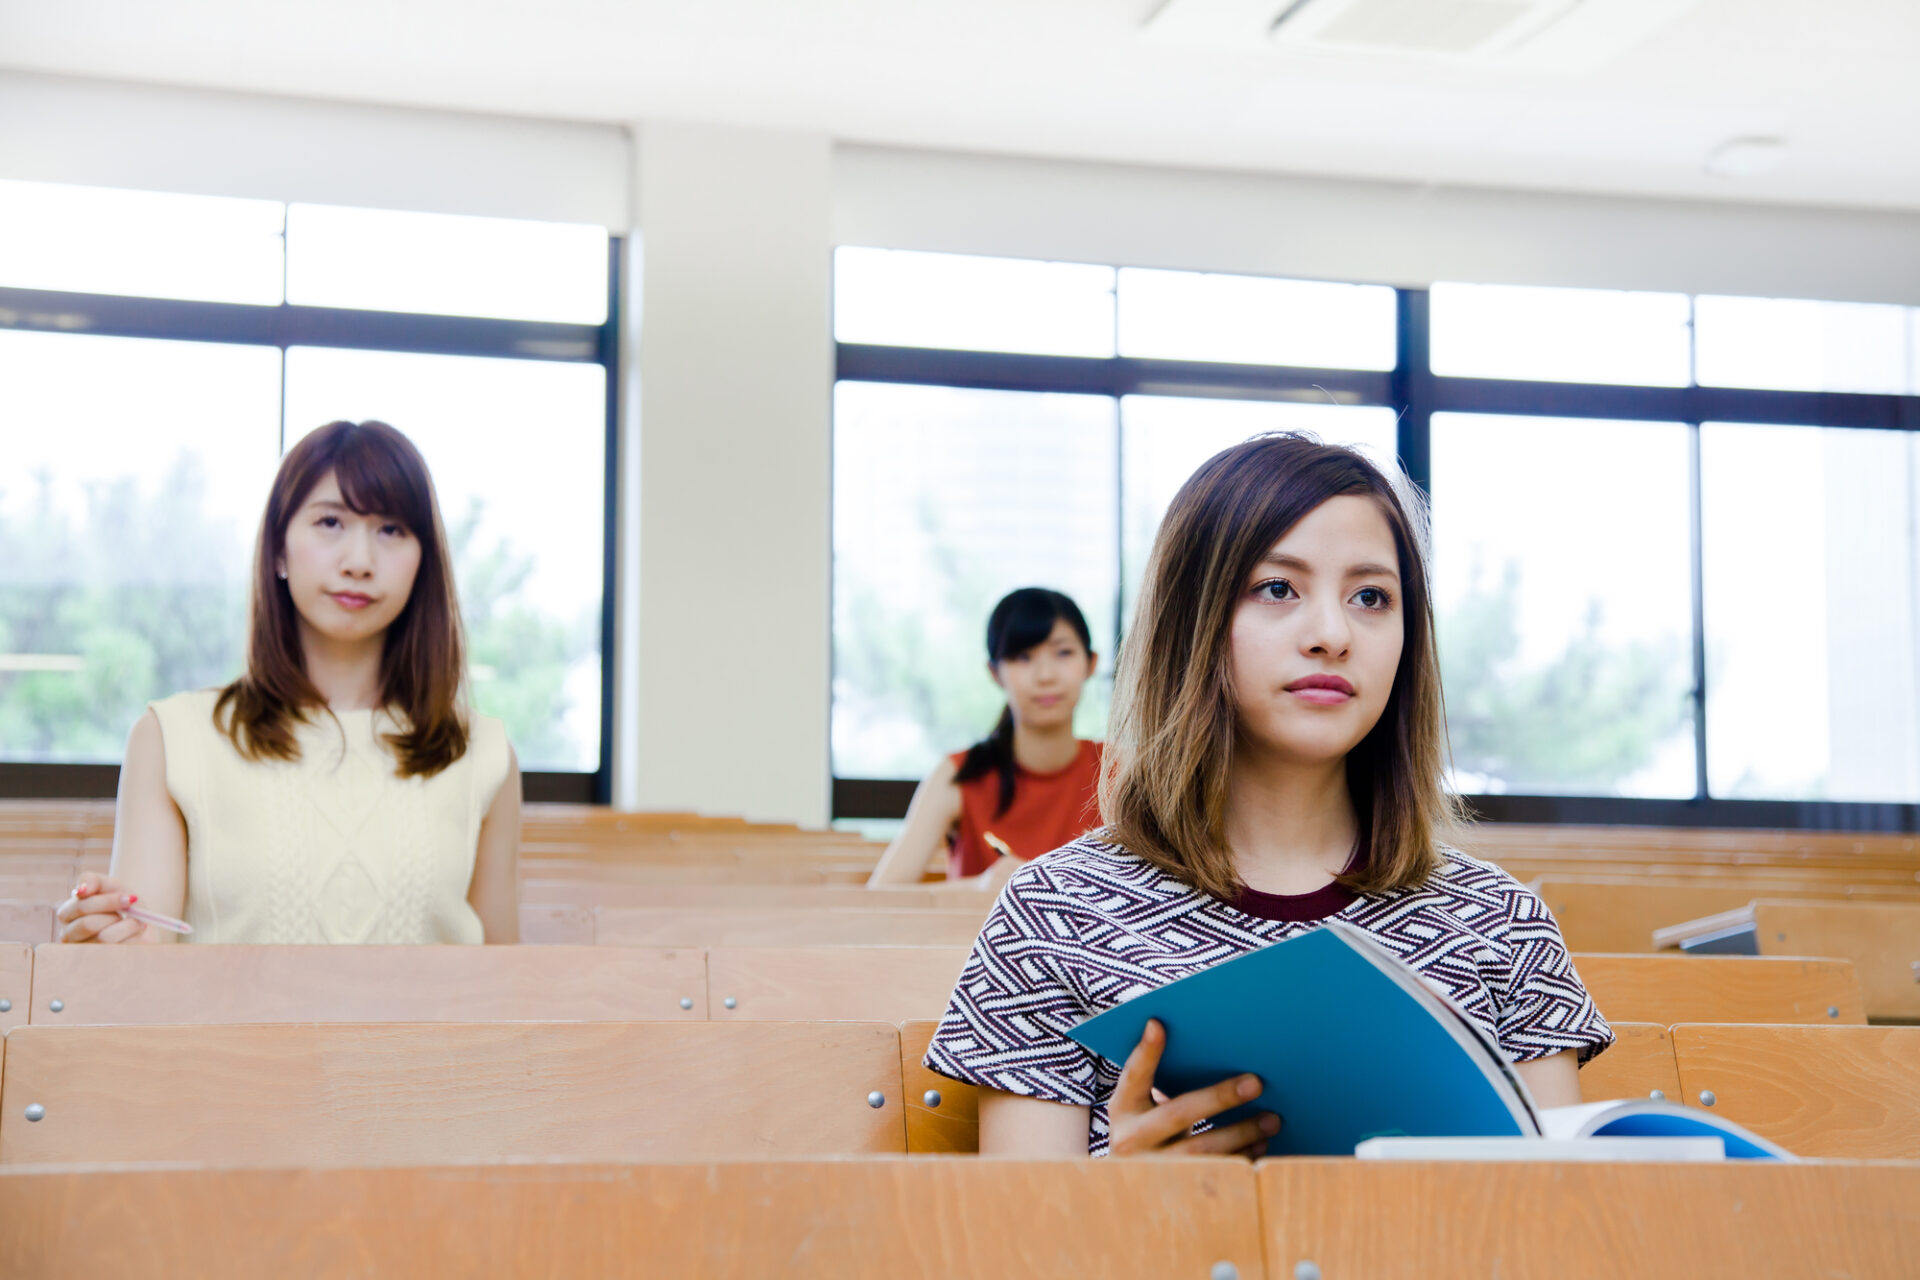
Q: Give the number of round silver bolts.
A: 12